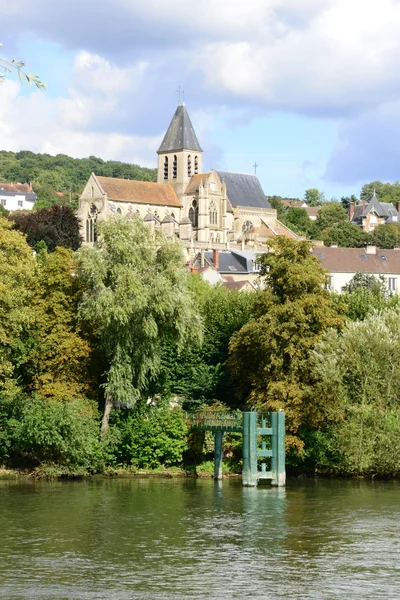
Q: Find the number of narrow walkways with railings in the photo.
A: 1